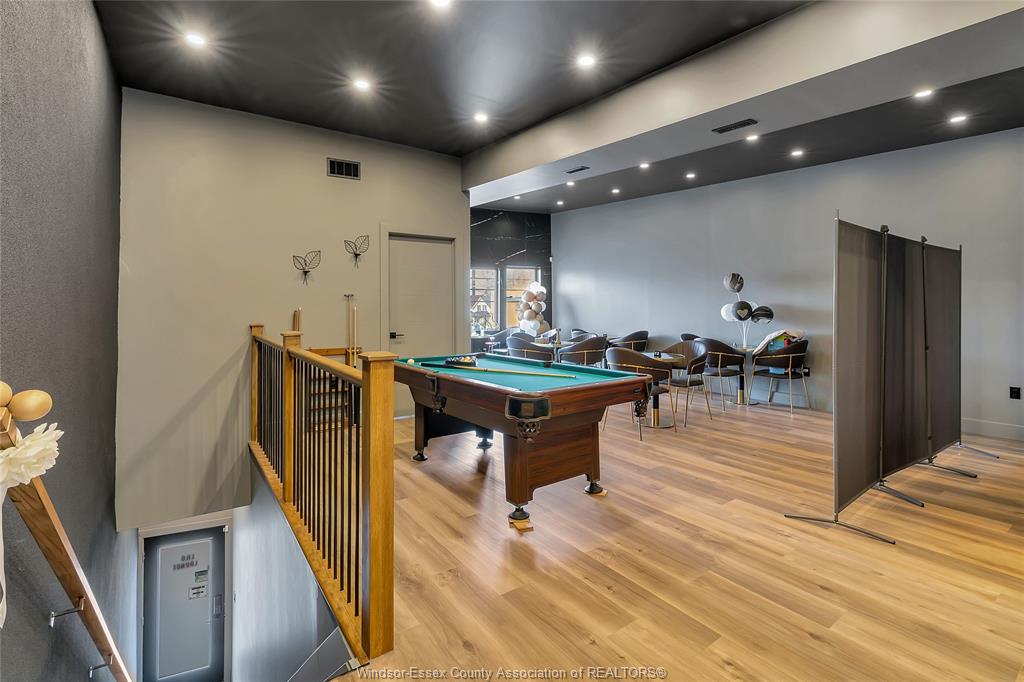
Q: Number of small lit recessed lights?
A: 15